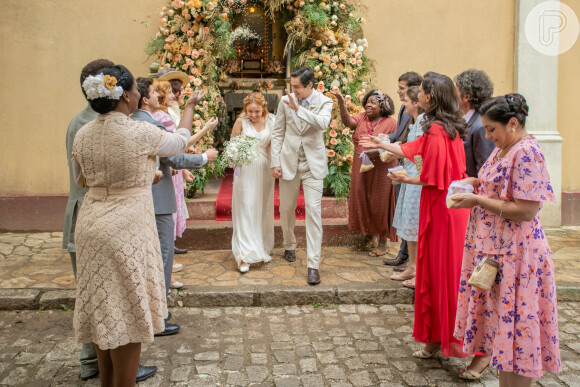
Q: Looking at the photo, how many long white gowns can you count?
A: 1